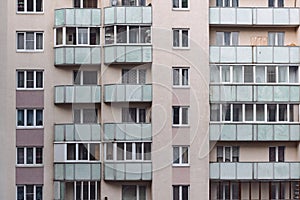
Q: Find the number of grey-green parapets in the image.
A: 15